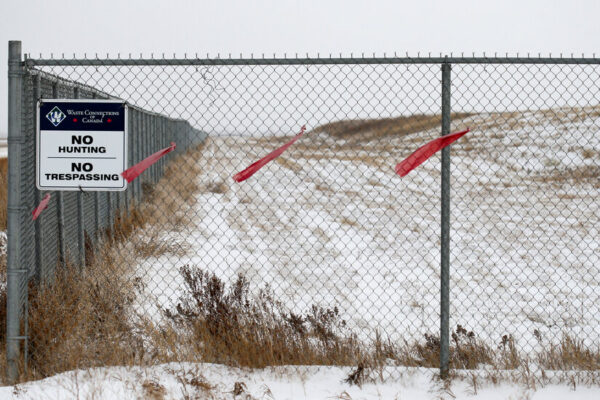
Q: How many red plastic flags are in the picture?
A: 4